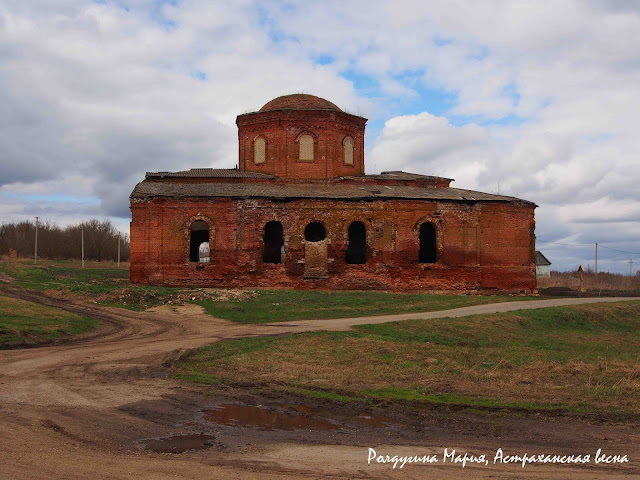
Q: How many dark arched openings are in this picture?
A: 5